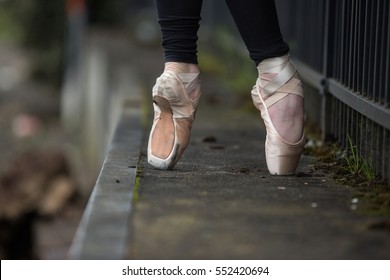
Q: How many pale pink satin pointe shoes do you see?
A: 2